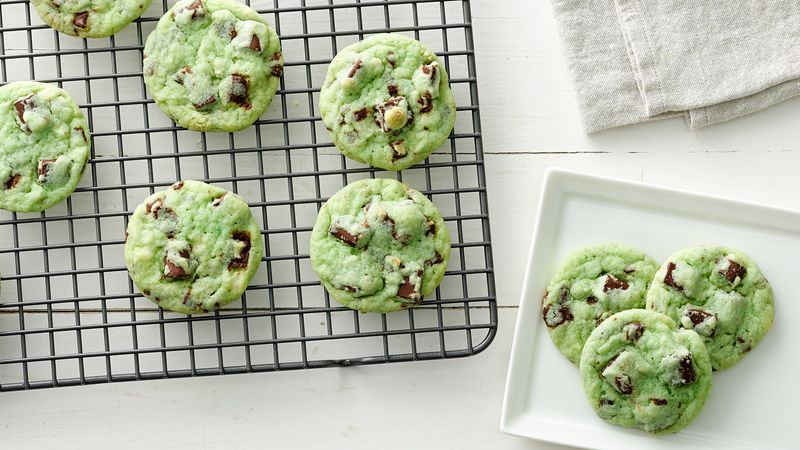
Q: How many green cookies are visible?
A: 9